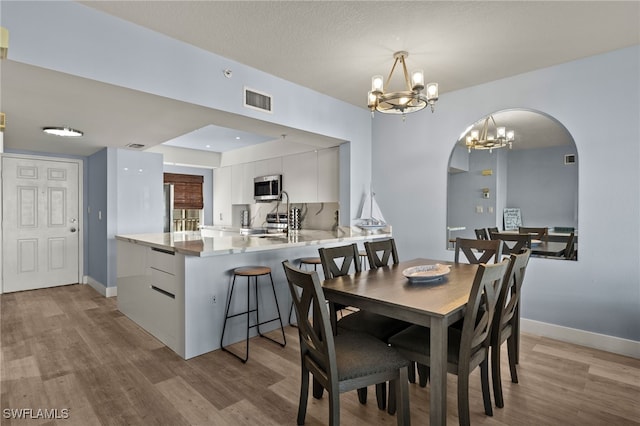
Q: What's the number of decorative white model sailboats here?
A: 1